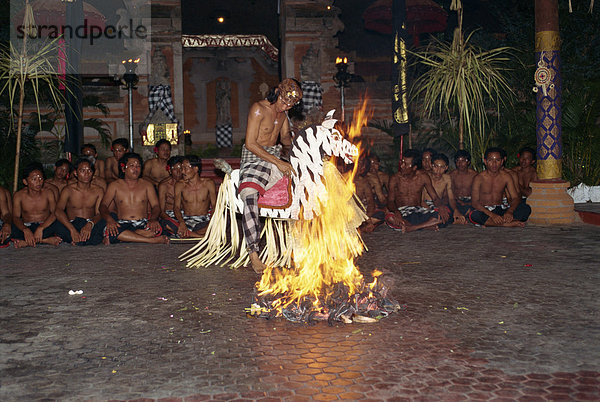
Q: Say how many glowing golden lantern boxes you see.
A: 1